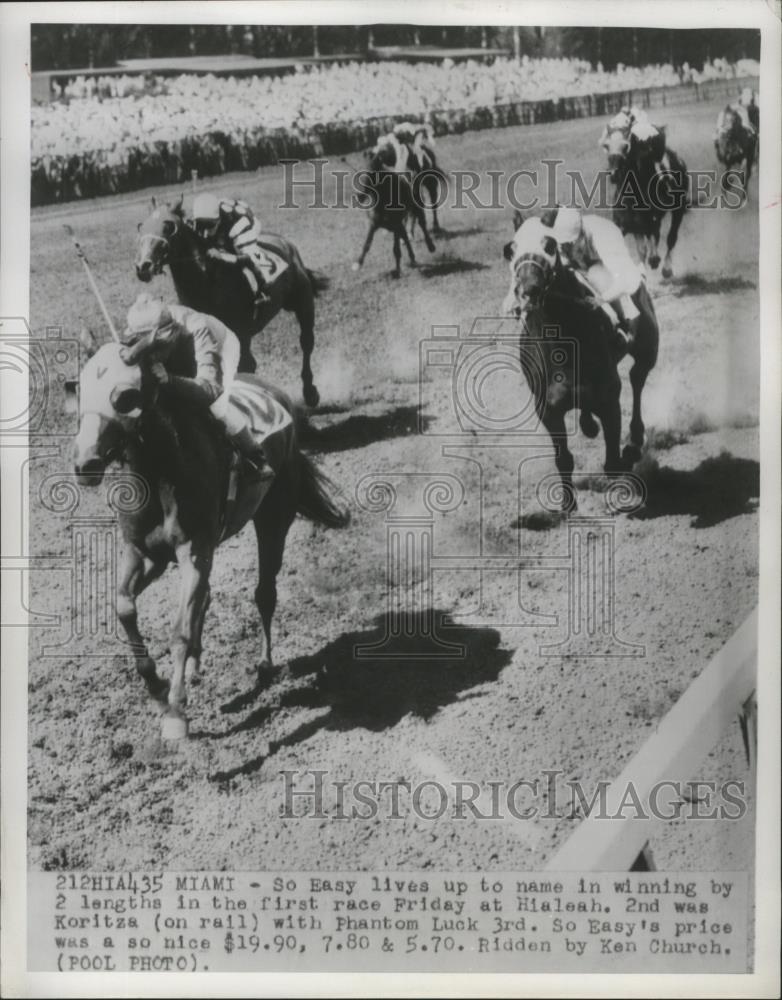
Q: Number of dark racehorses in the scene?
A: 7